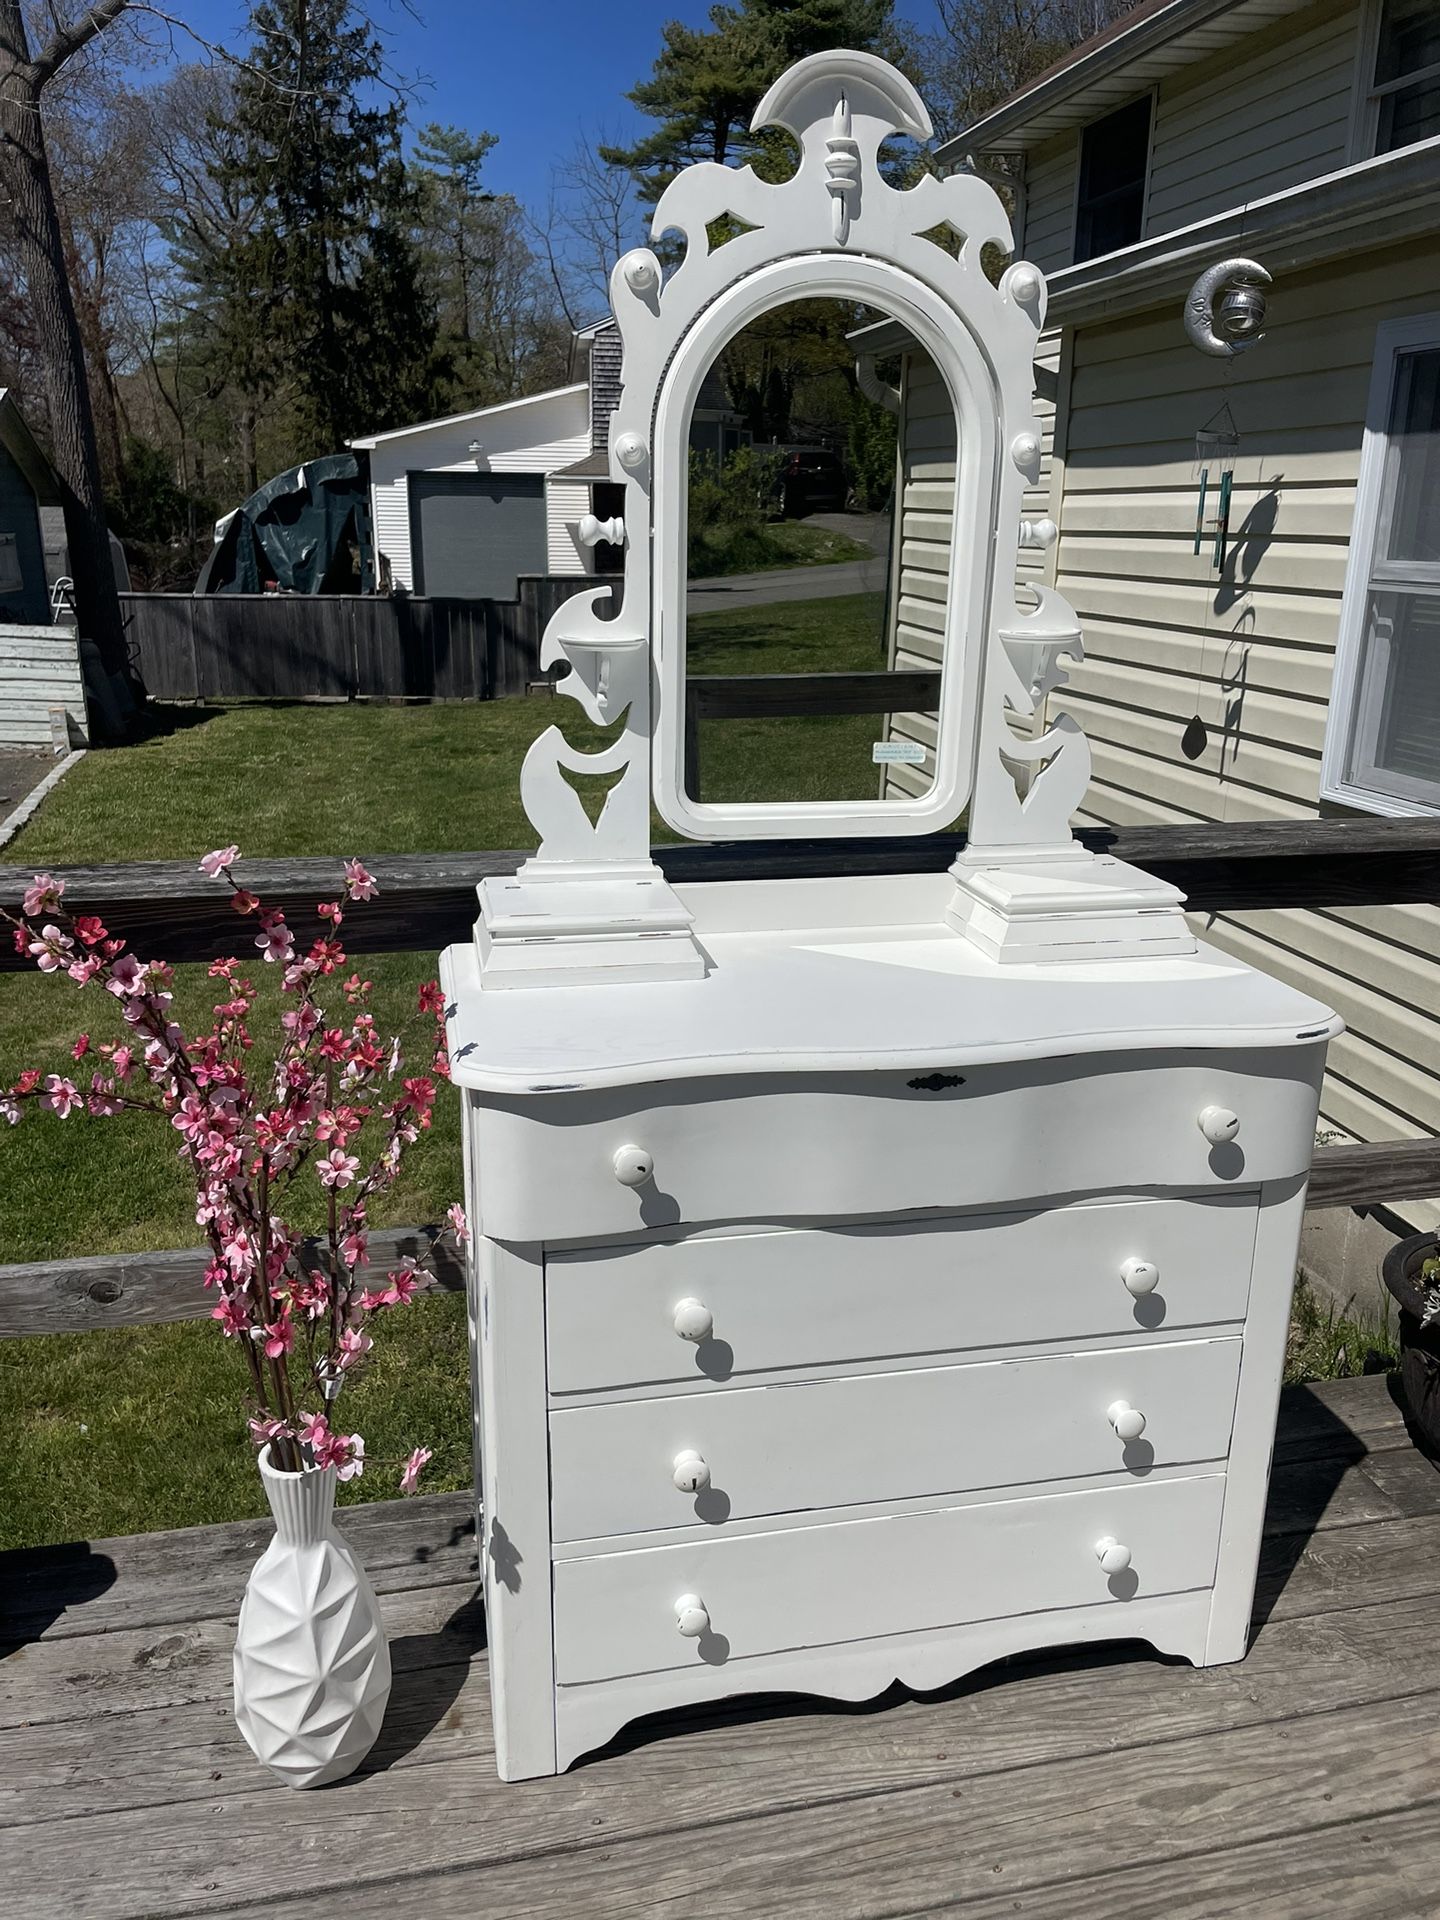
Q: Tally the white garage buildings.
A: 1